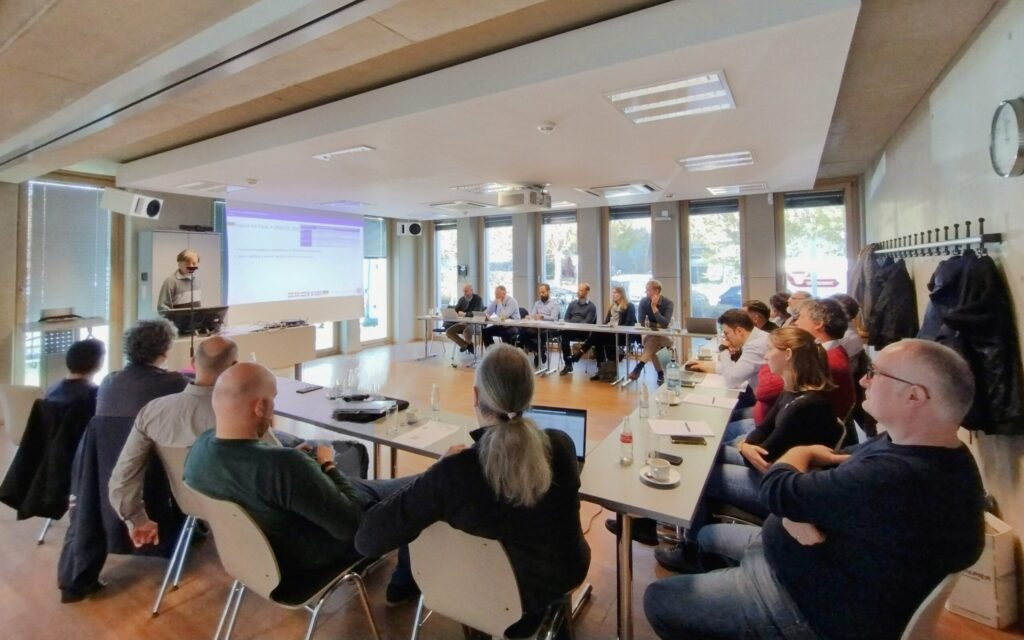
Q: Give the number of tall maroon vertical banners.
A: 0